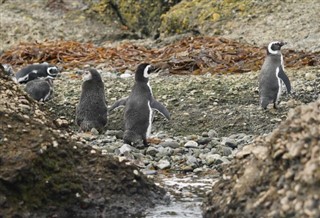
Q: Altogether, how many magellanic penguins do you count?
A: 5